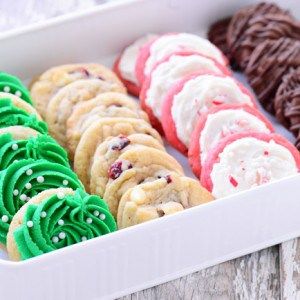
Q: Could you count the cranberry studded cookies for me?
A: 7